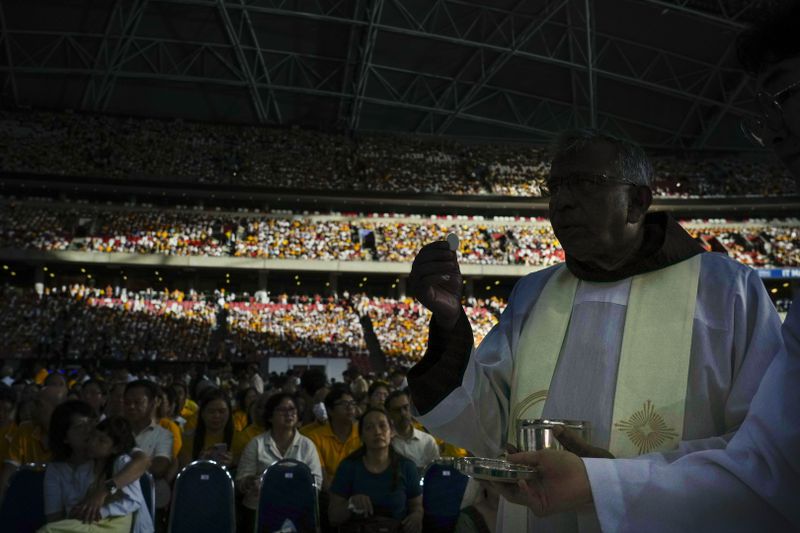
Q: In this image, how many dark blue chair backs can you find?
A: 5